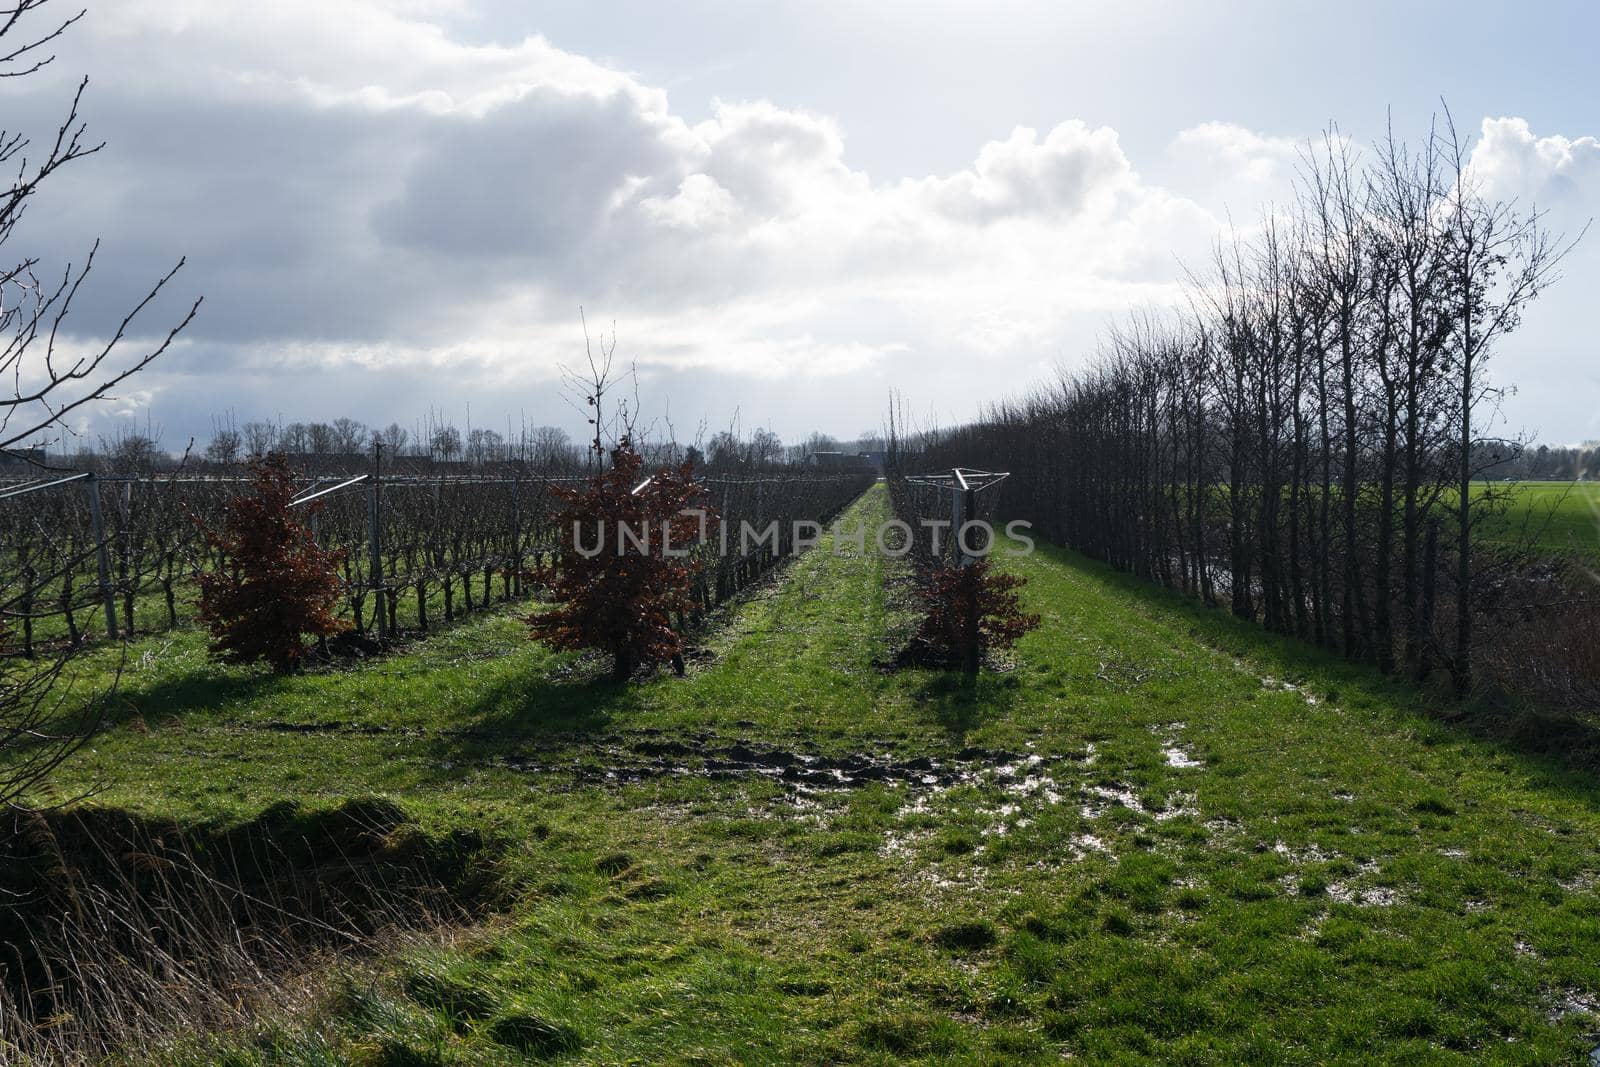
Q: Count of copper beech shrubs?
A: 3